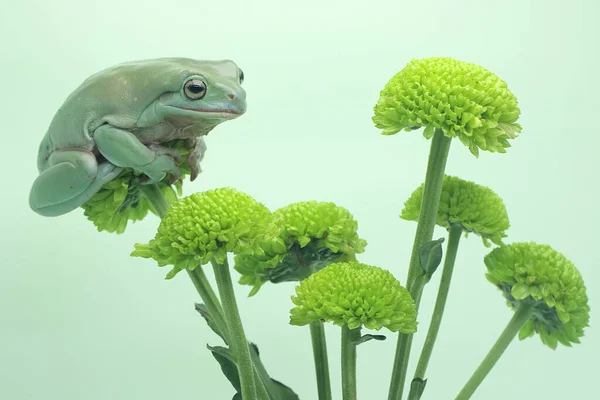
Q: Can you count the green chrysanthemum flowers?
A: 7